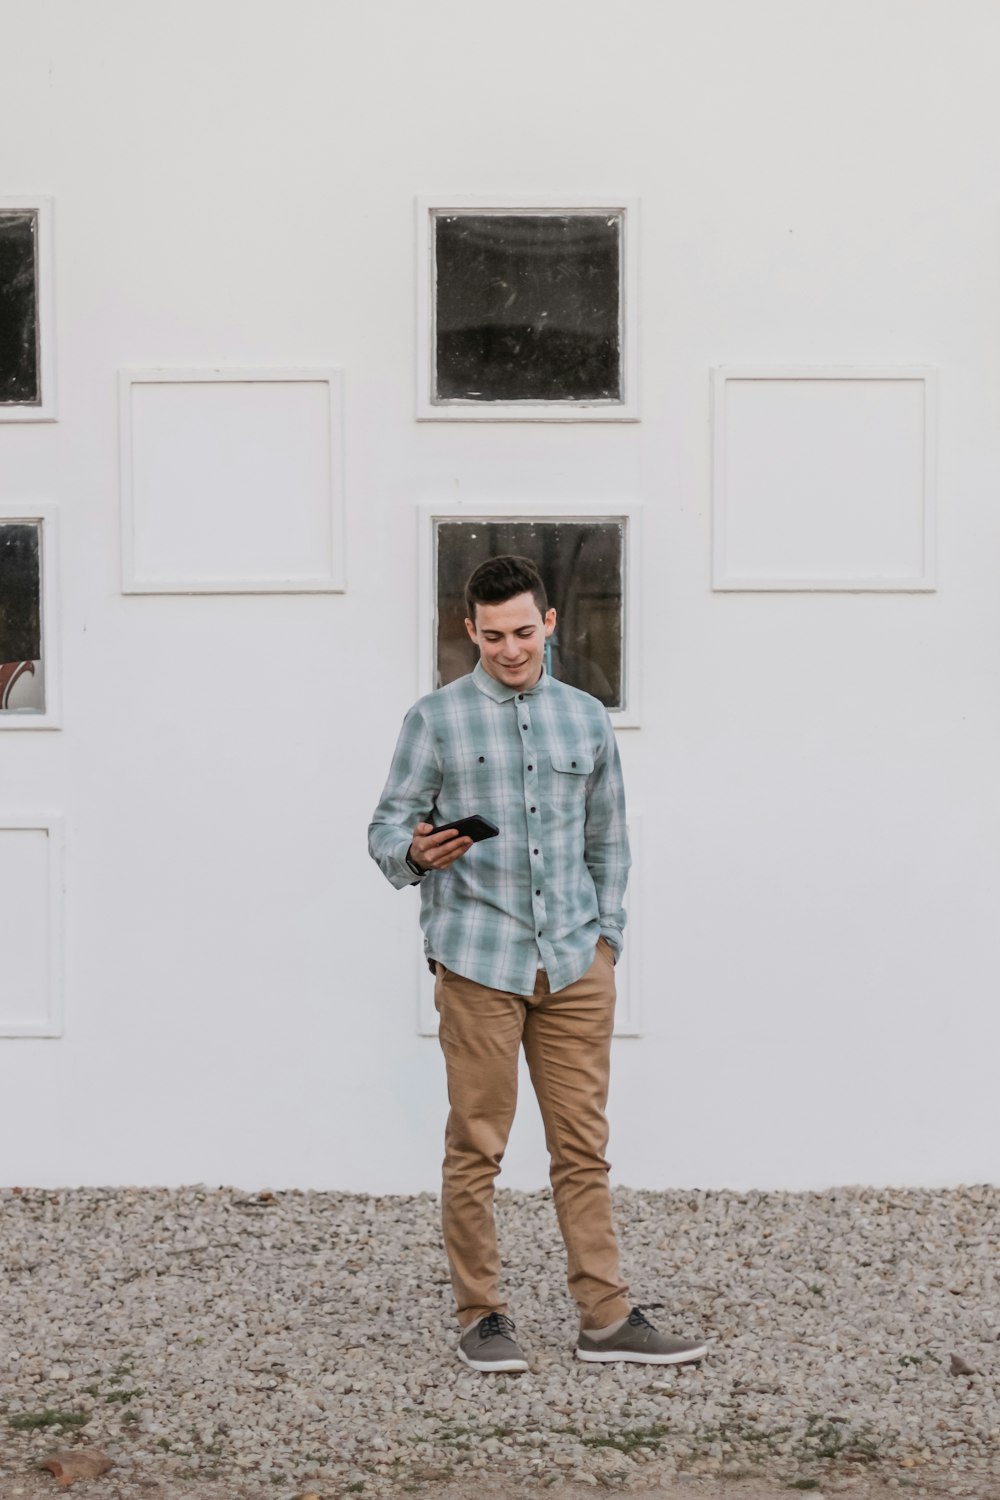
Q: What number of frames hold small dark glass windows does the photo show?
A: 4